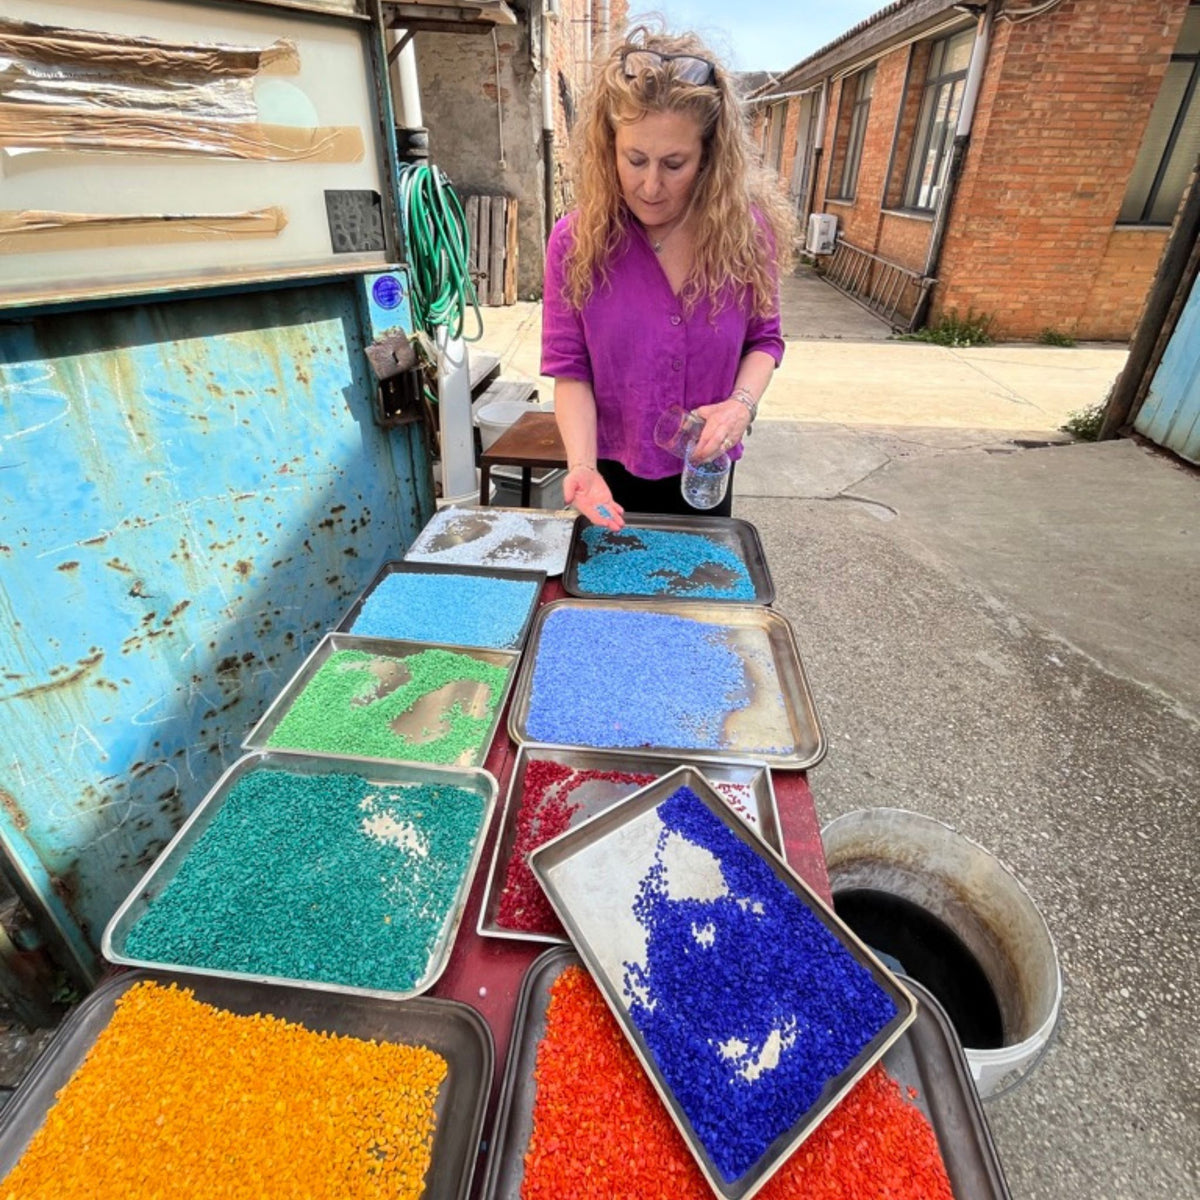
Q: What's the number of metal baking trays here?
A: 10